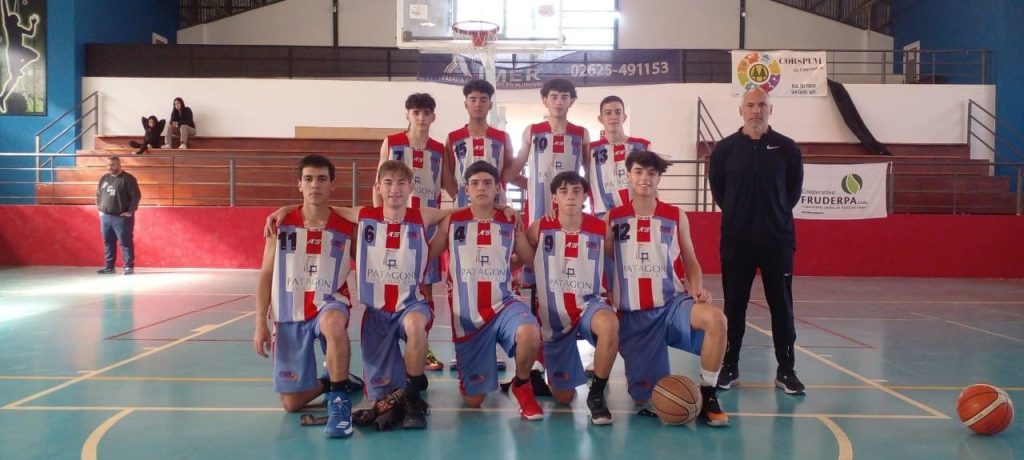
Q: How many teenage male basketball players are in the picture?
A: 9